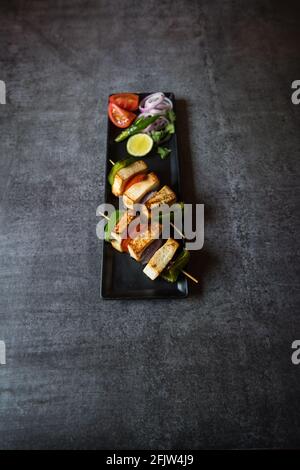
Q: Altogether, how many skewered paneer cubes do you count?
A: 6